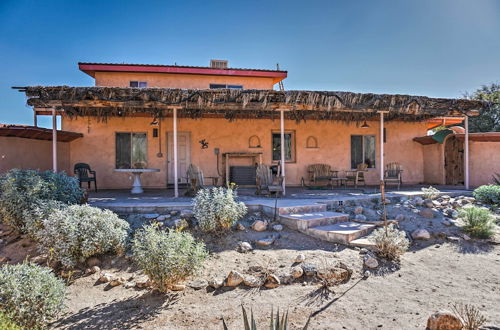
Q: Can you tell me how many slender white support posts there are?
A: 5